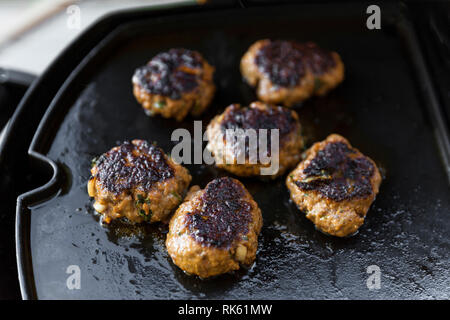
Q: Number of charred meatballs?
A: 6